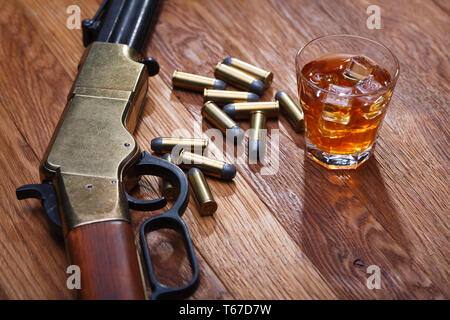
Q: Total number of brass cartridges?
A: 12